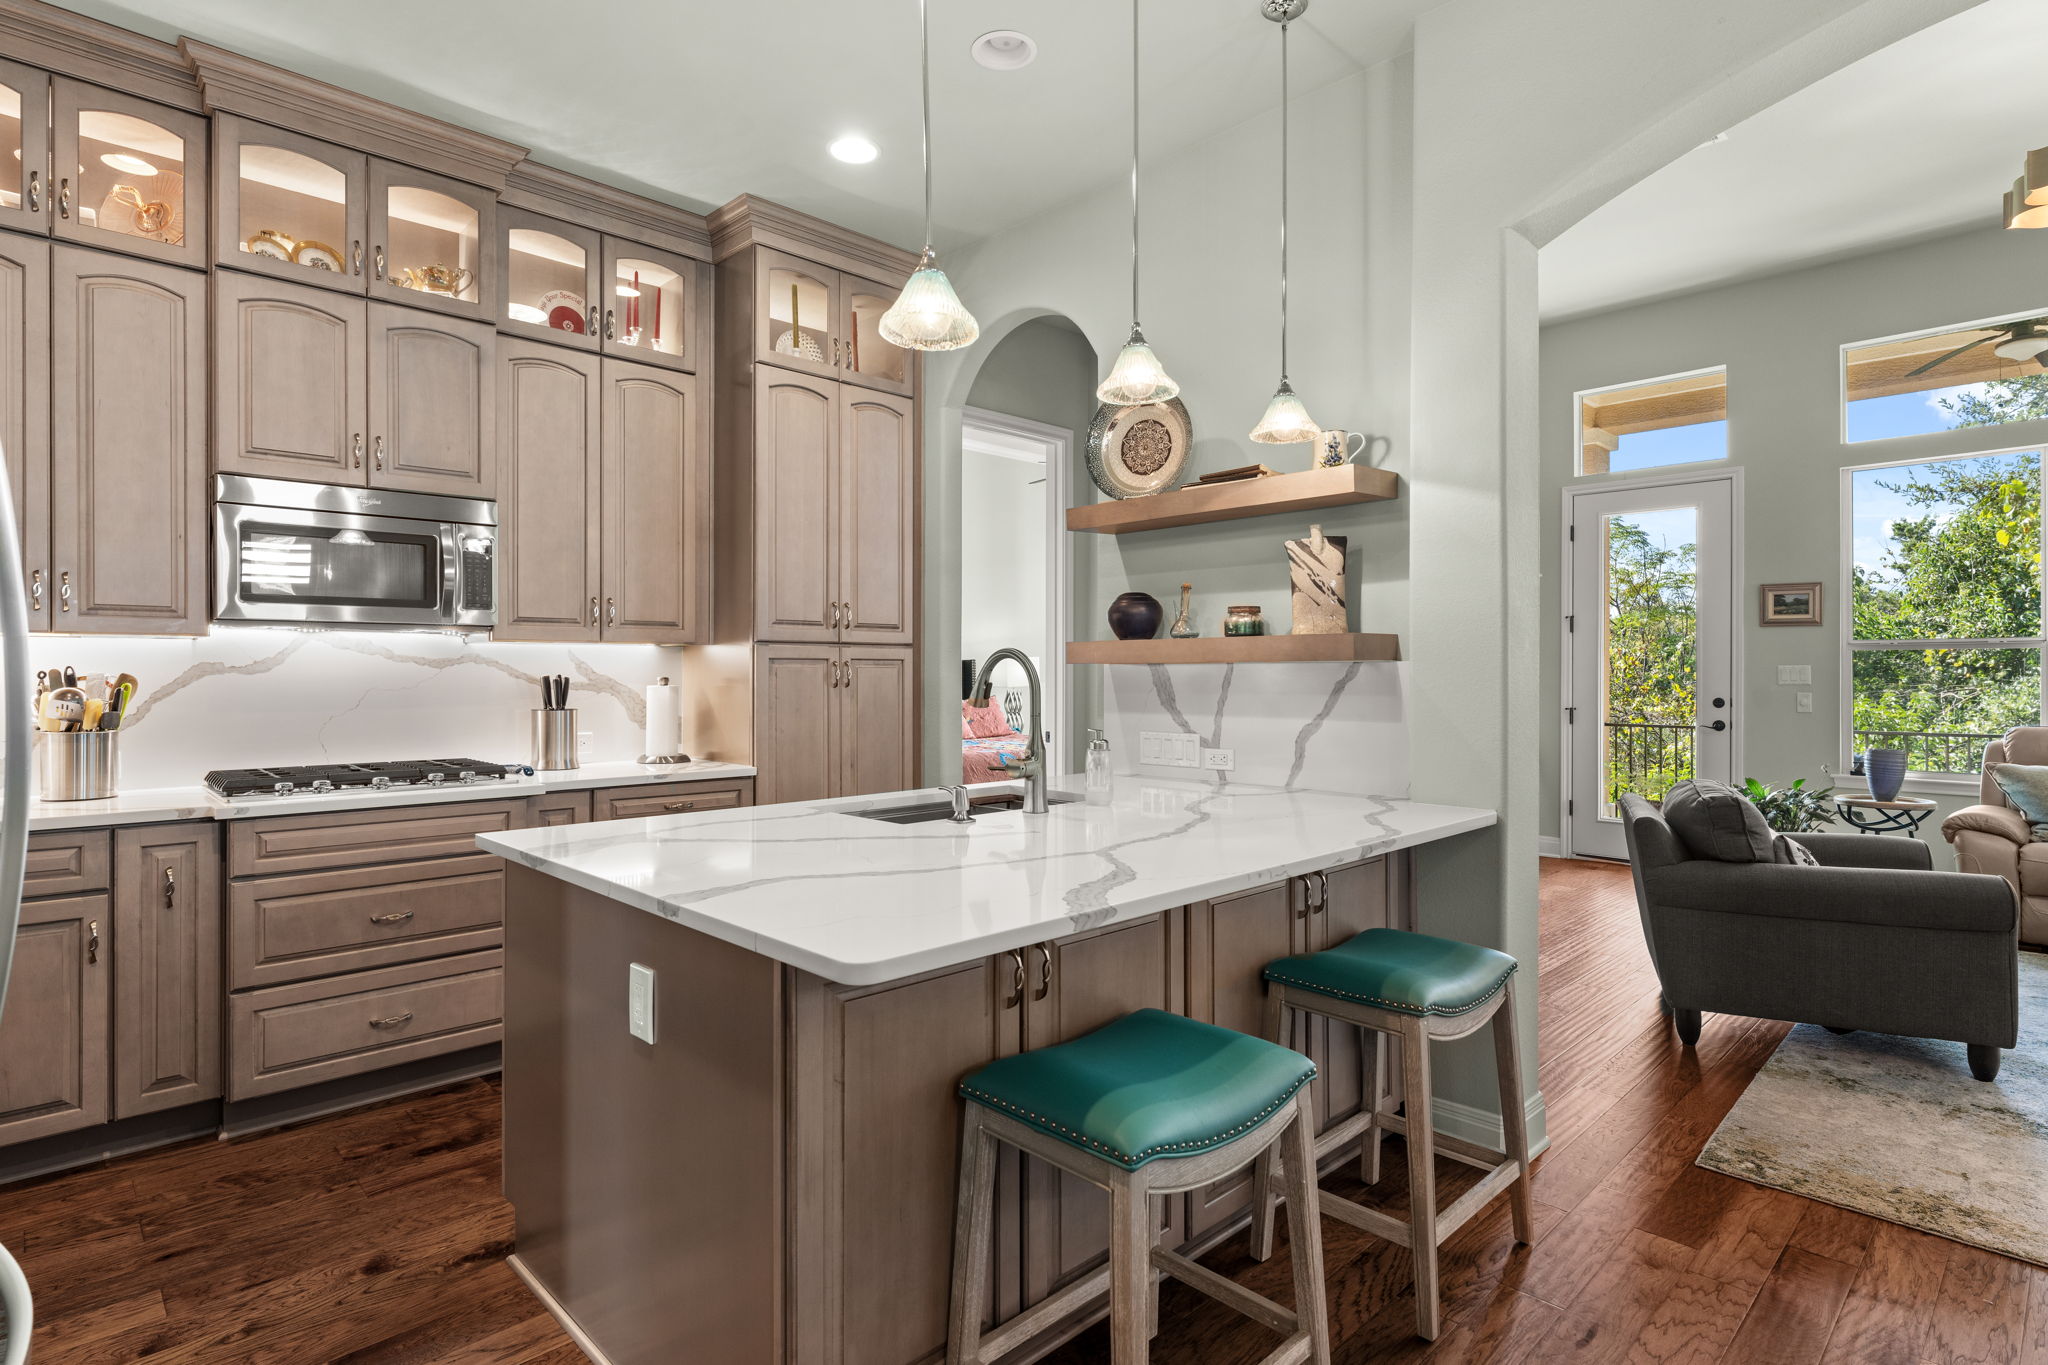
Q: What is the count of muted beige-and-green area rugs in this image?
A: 1